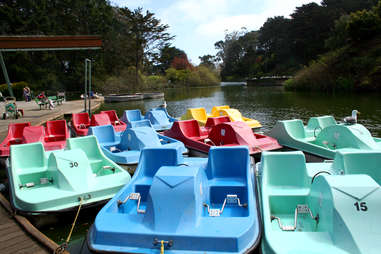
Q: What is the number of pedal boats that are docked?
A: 10